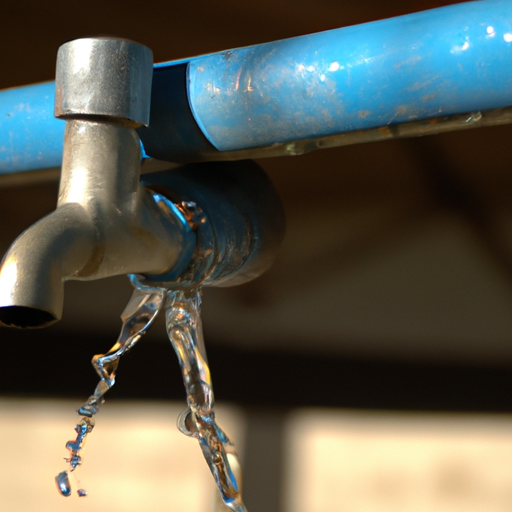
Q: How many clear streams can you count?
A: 2